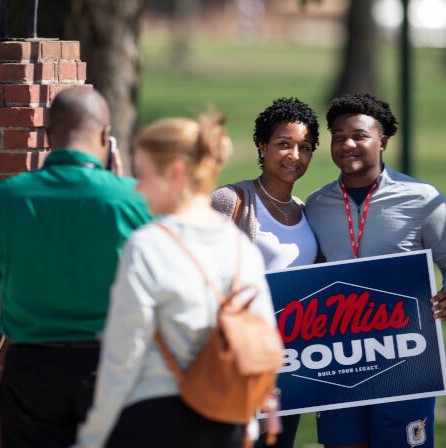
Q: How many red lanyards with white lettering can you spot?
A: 1